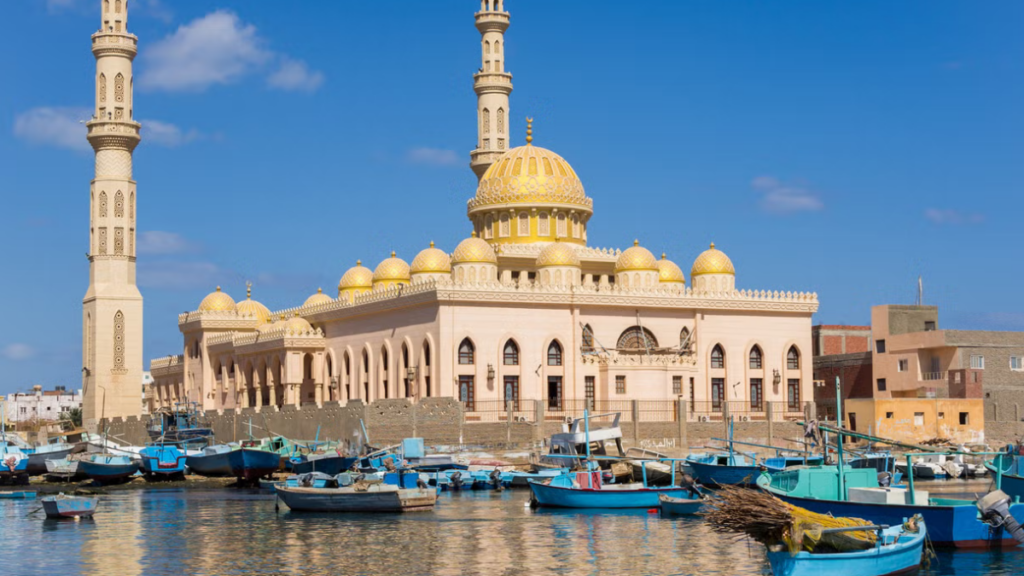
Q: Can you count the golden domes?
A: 15